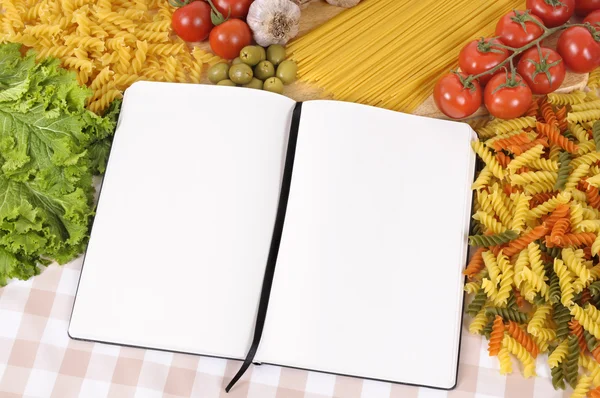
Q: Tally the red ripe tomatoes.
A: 12